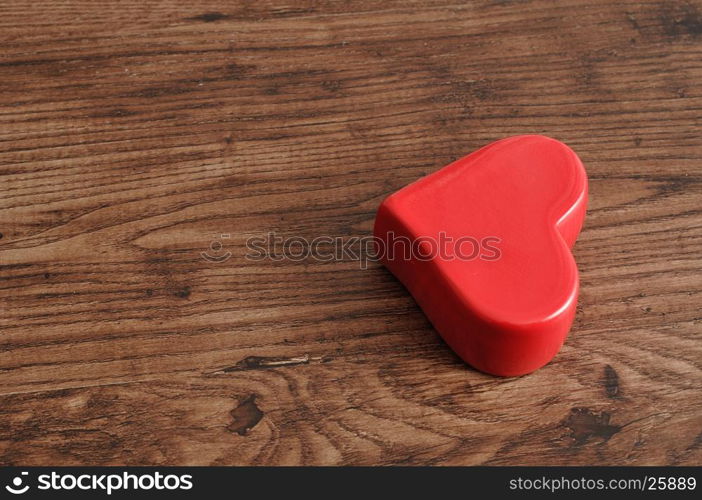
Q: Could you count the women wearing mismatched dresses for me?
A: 0